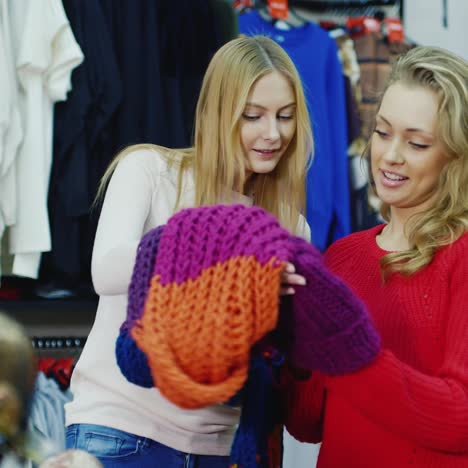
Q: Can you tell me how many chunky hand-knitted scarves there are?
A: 1